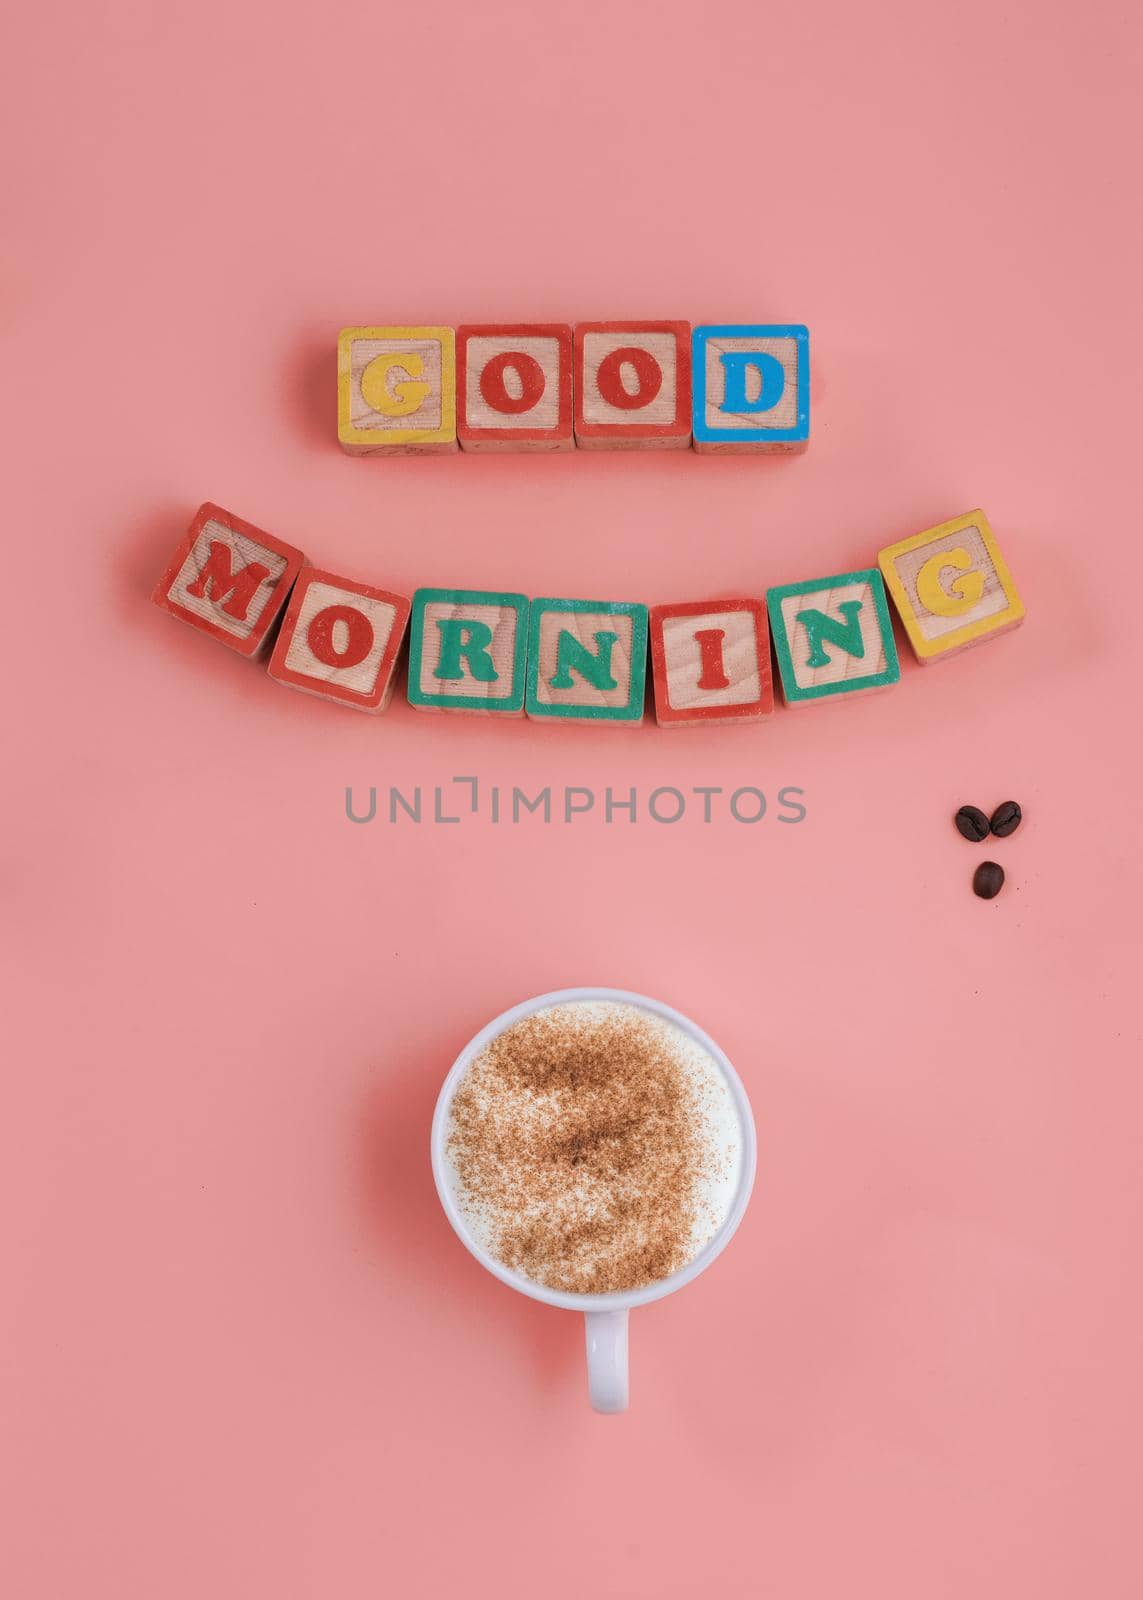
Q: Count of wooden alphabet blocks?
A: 11